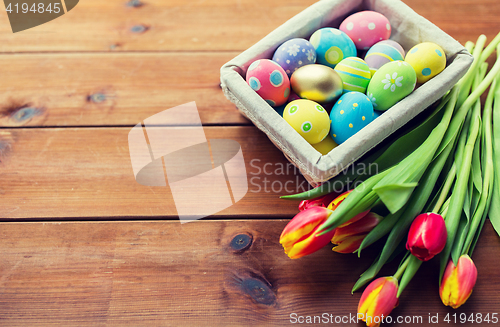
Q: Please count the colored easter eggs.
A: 11